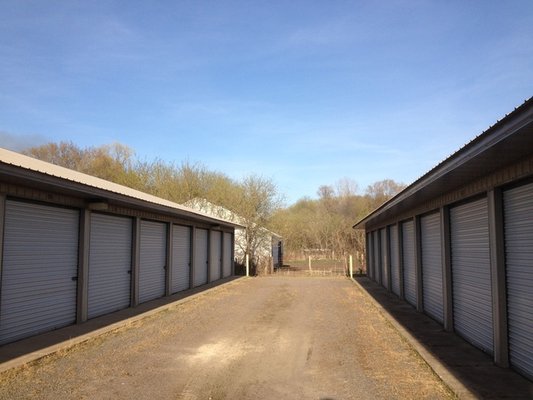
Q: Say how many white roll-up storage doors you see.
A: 15